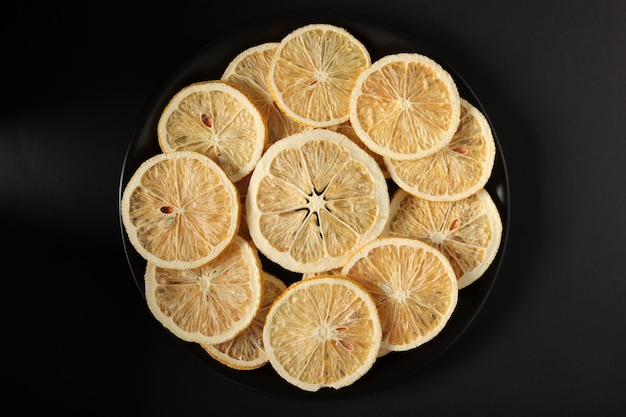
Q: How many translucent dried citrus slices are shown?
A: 12